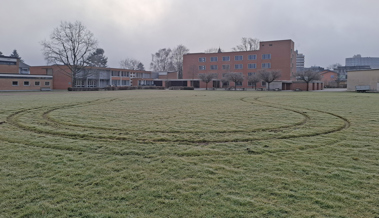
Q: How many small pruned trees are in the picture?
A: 5